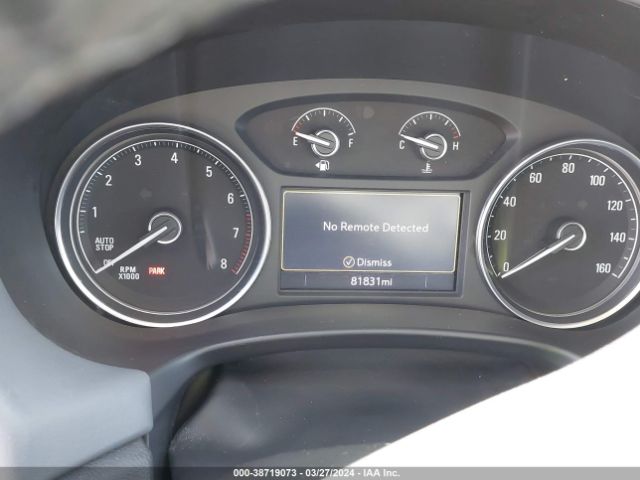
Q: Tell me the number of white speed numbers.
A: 9